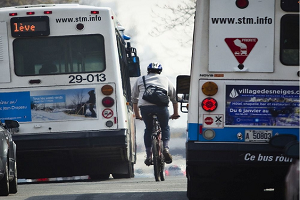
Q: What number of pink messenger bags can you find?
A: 0